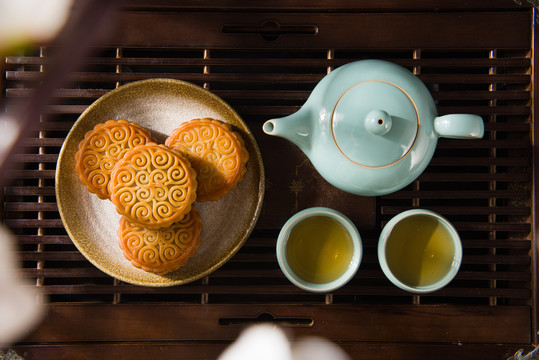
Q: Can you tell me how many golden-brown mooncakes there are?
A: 4